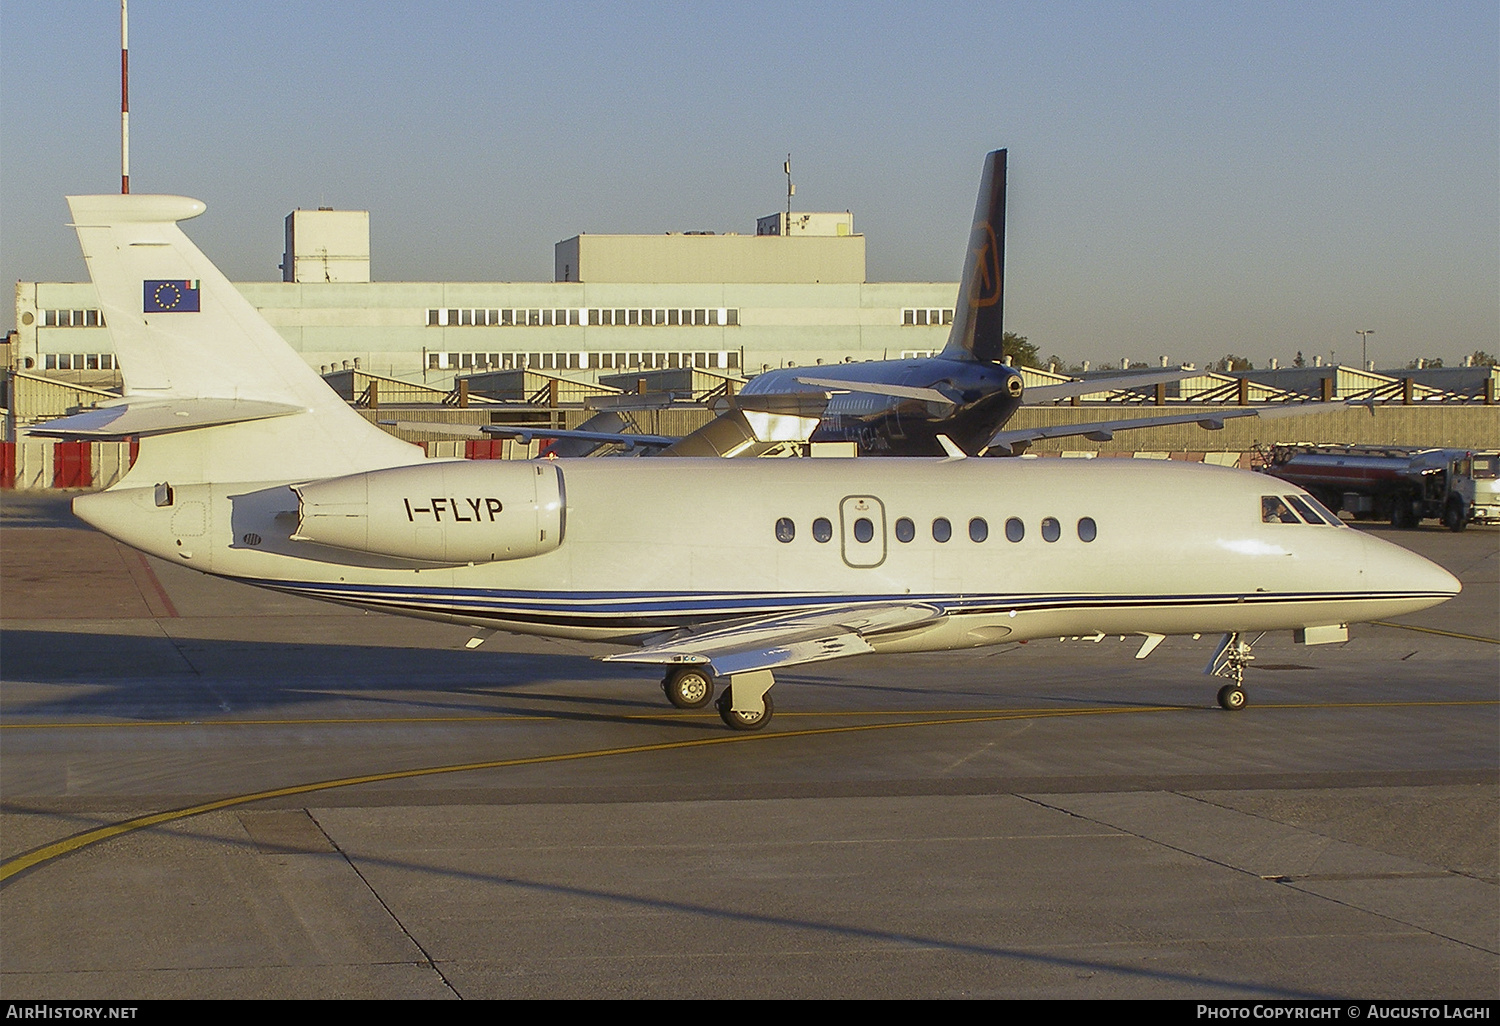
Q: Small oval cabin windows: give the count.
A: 9